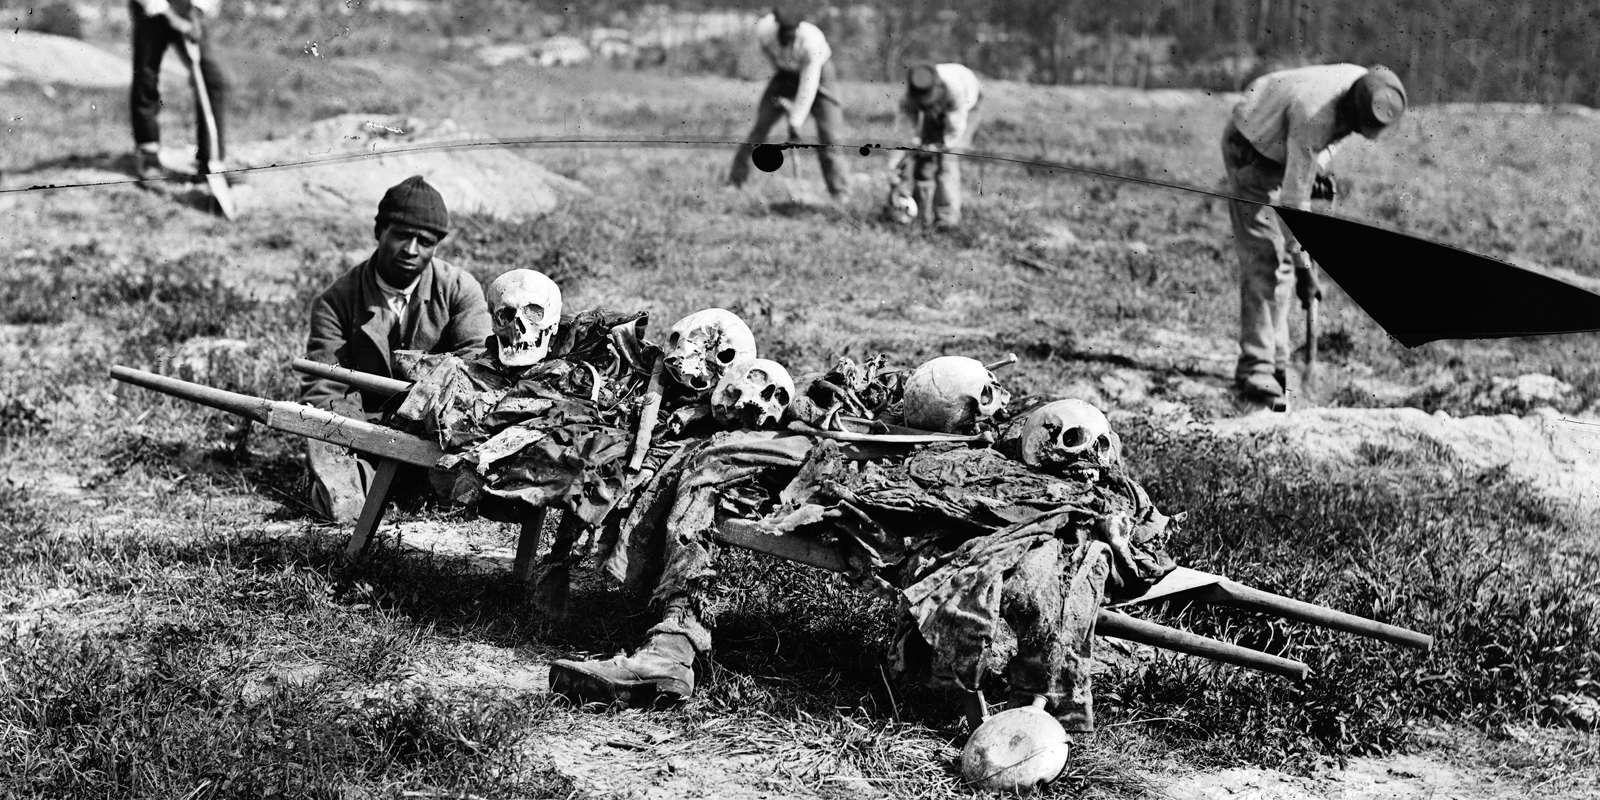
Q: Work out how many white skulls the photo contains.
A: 5